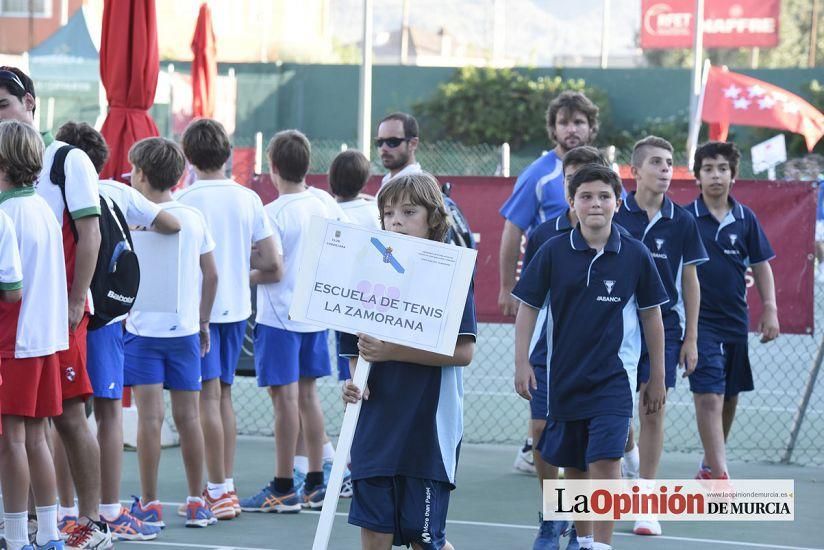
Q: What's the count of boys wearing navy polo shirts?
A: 5